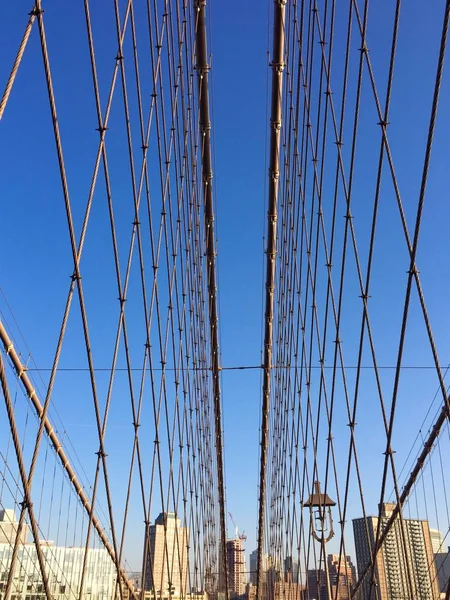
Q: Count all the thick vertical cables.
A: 2